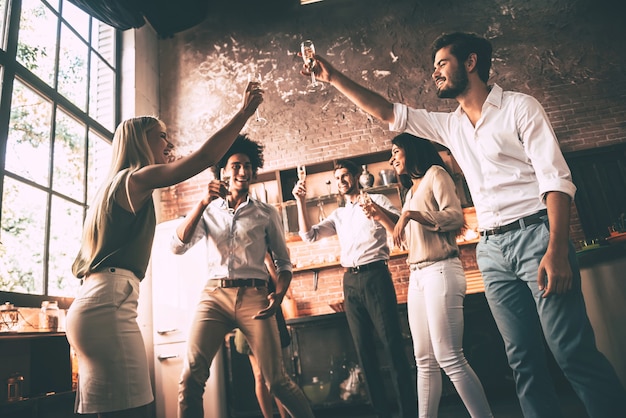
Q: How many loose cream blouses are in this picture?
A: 1